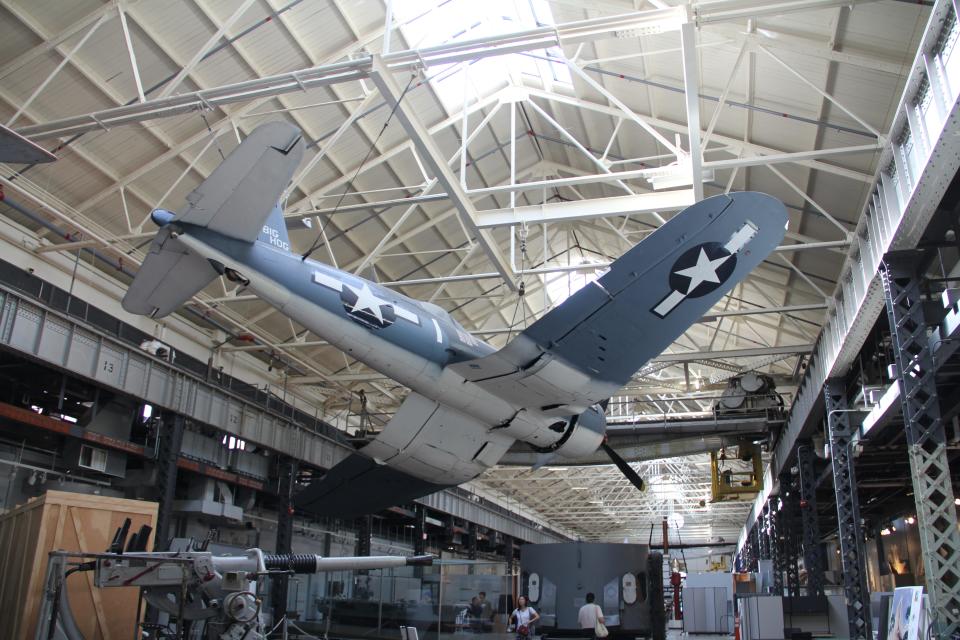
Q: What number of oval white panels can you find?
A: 2